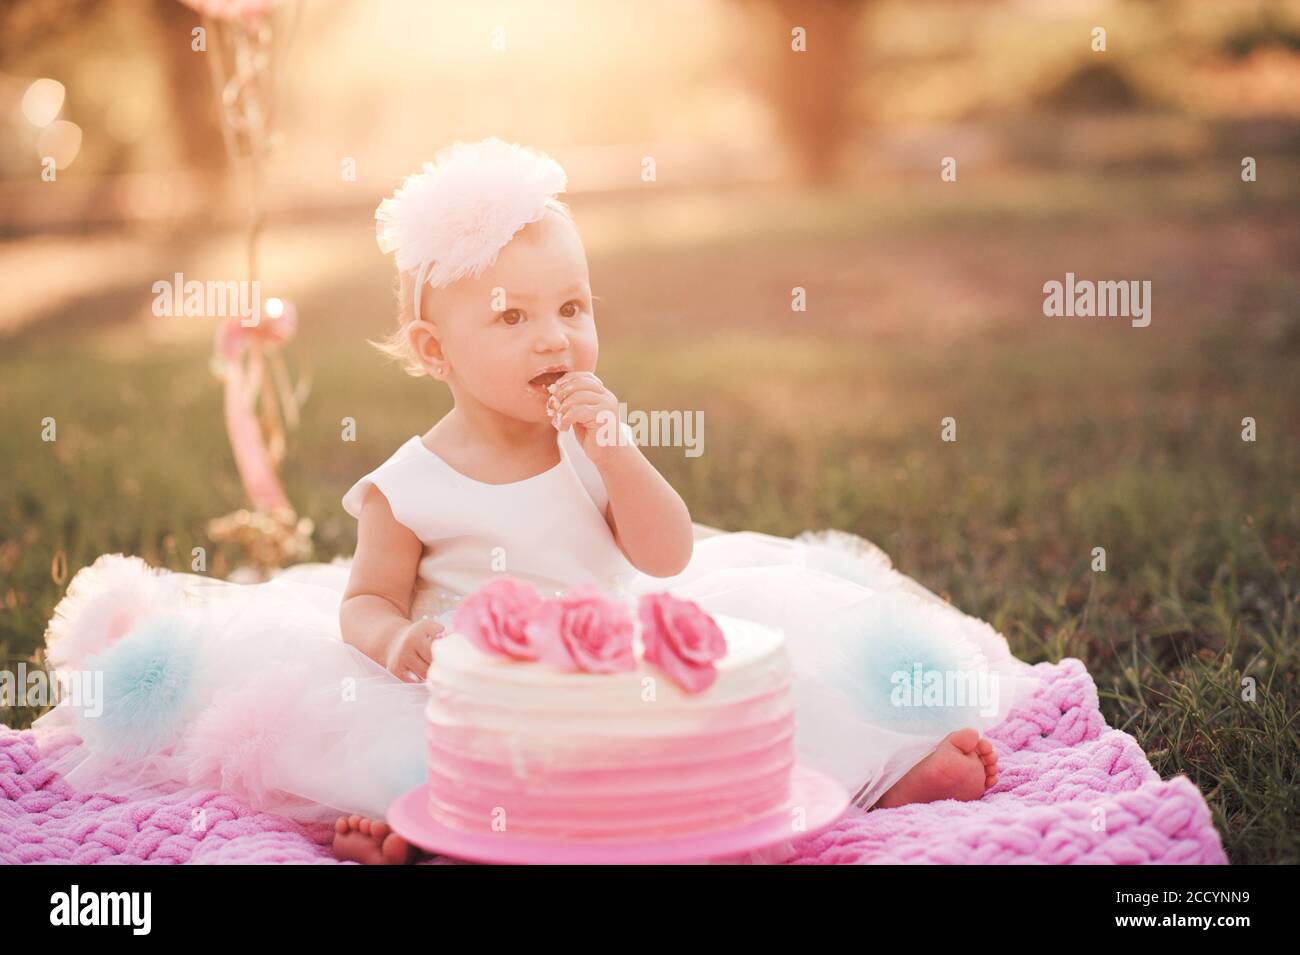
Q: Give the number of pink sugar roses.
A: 3